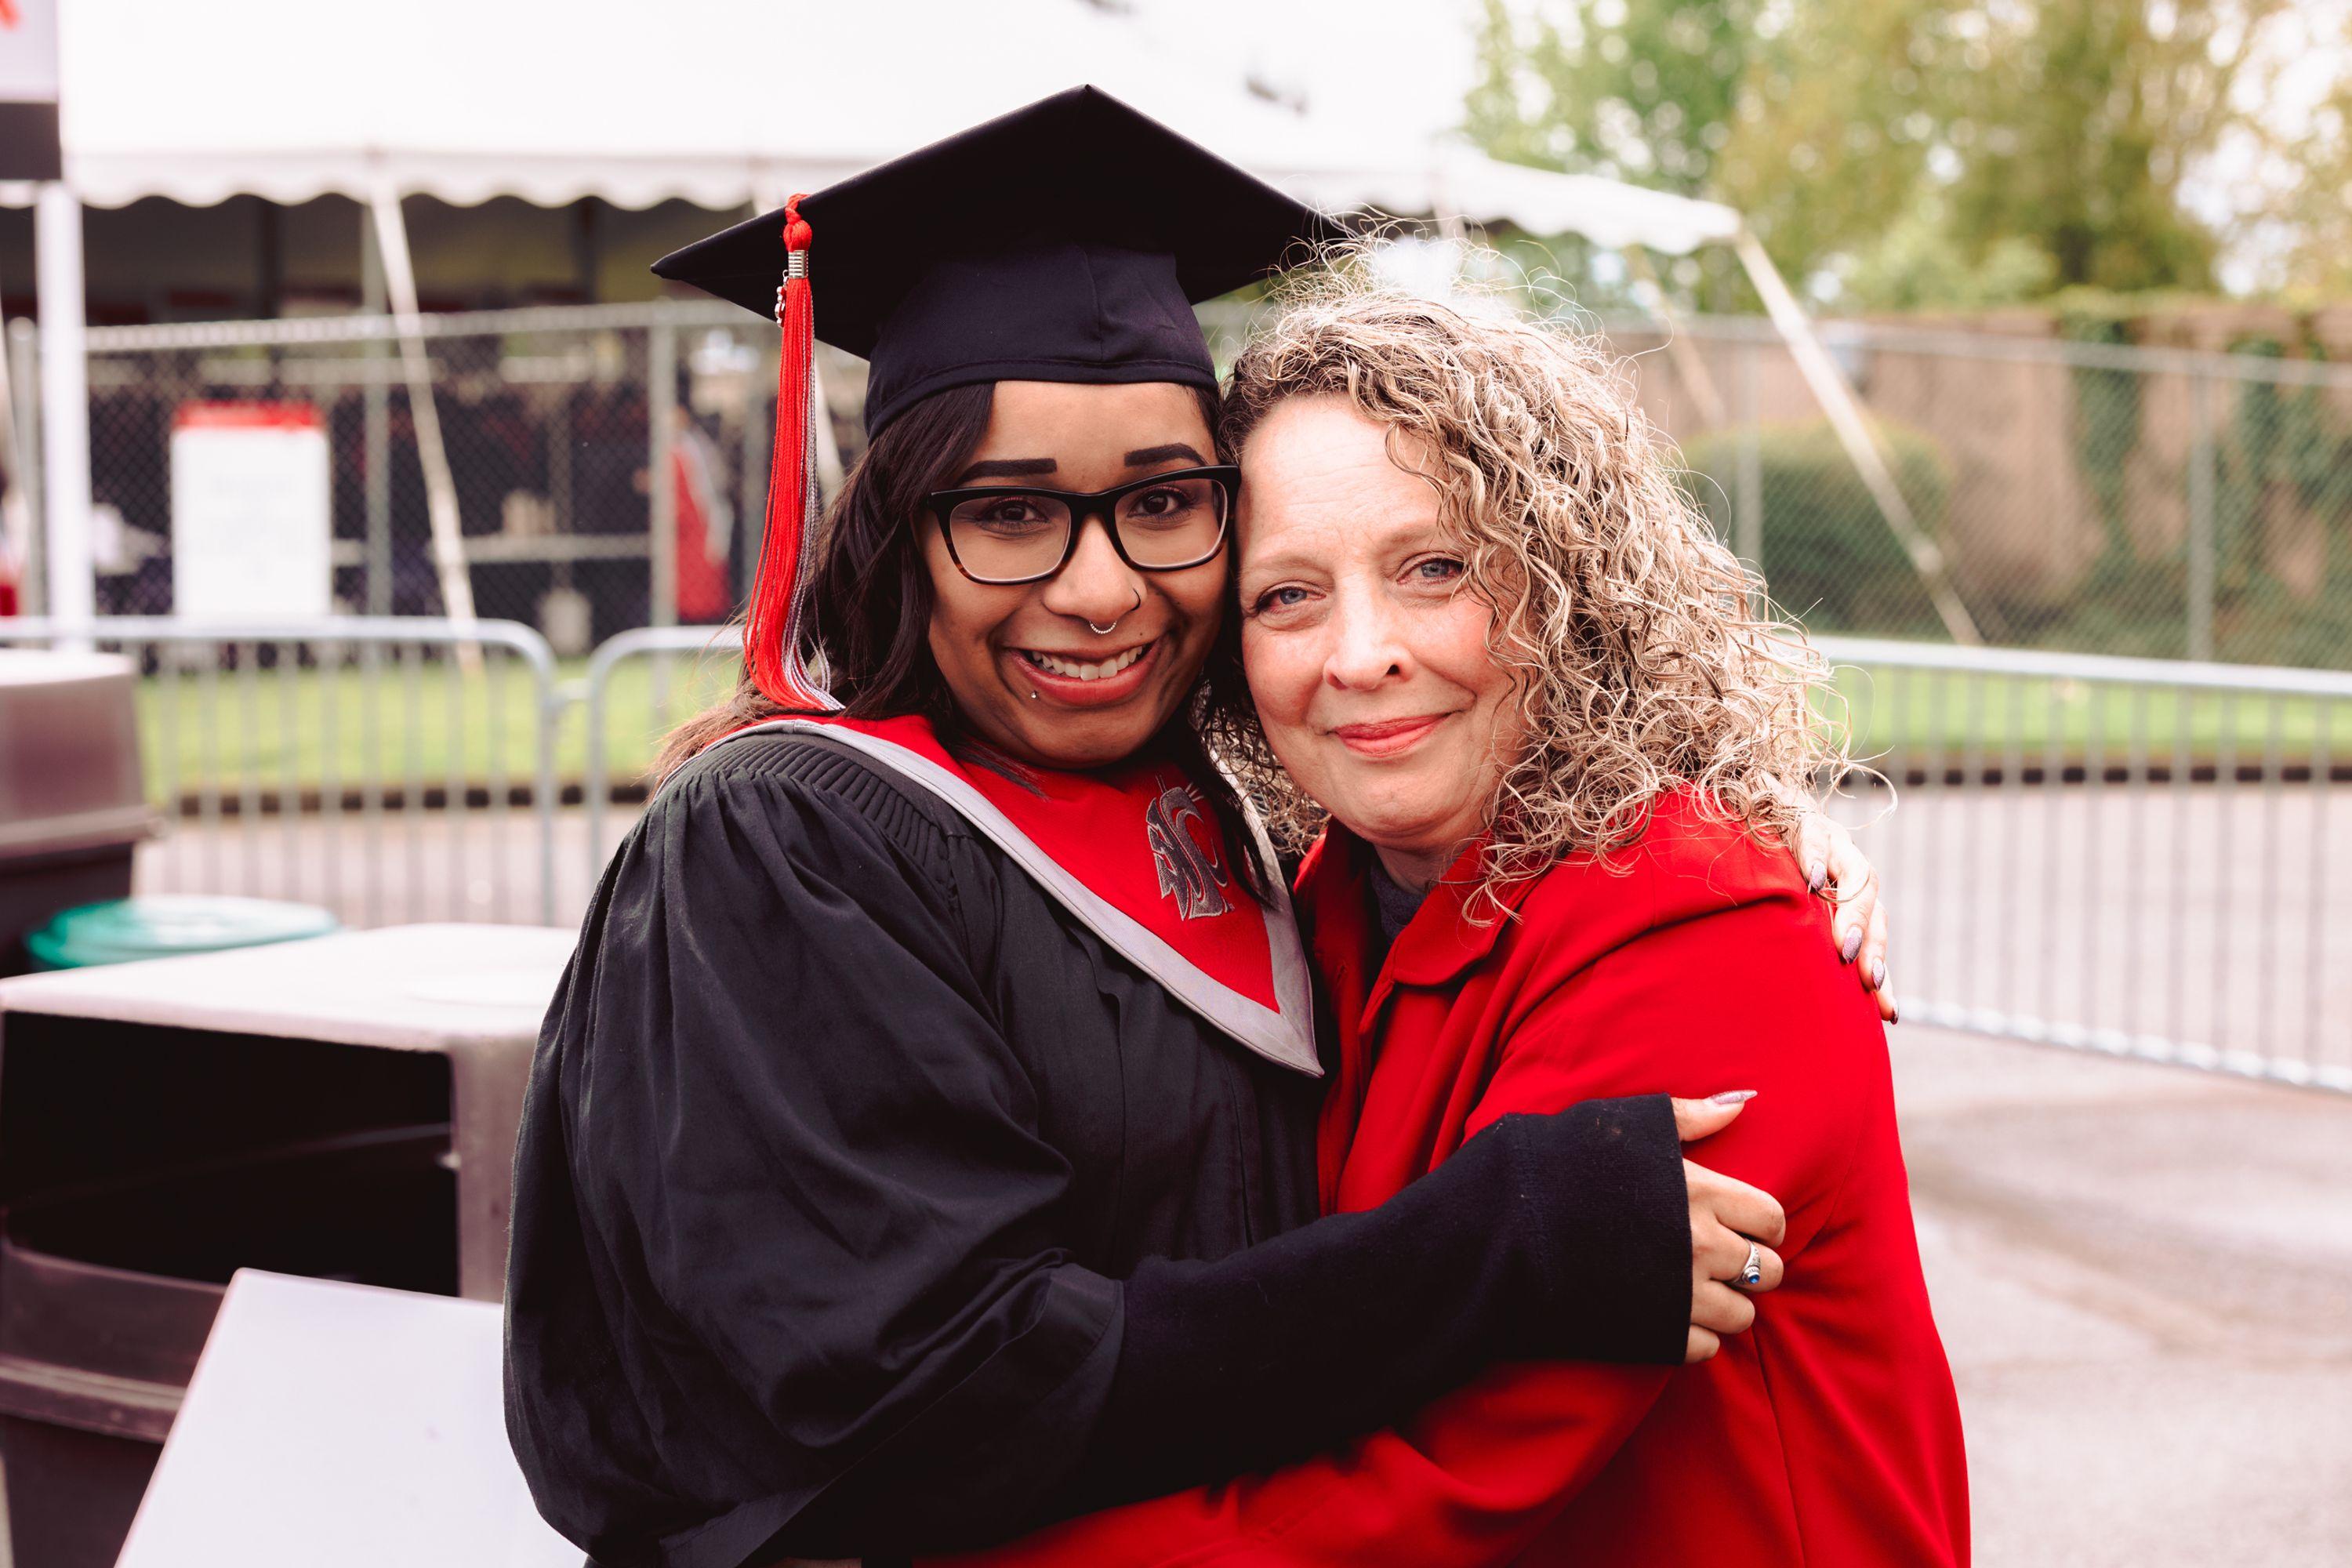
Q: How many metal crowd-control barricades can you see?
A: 3